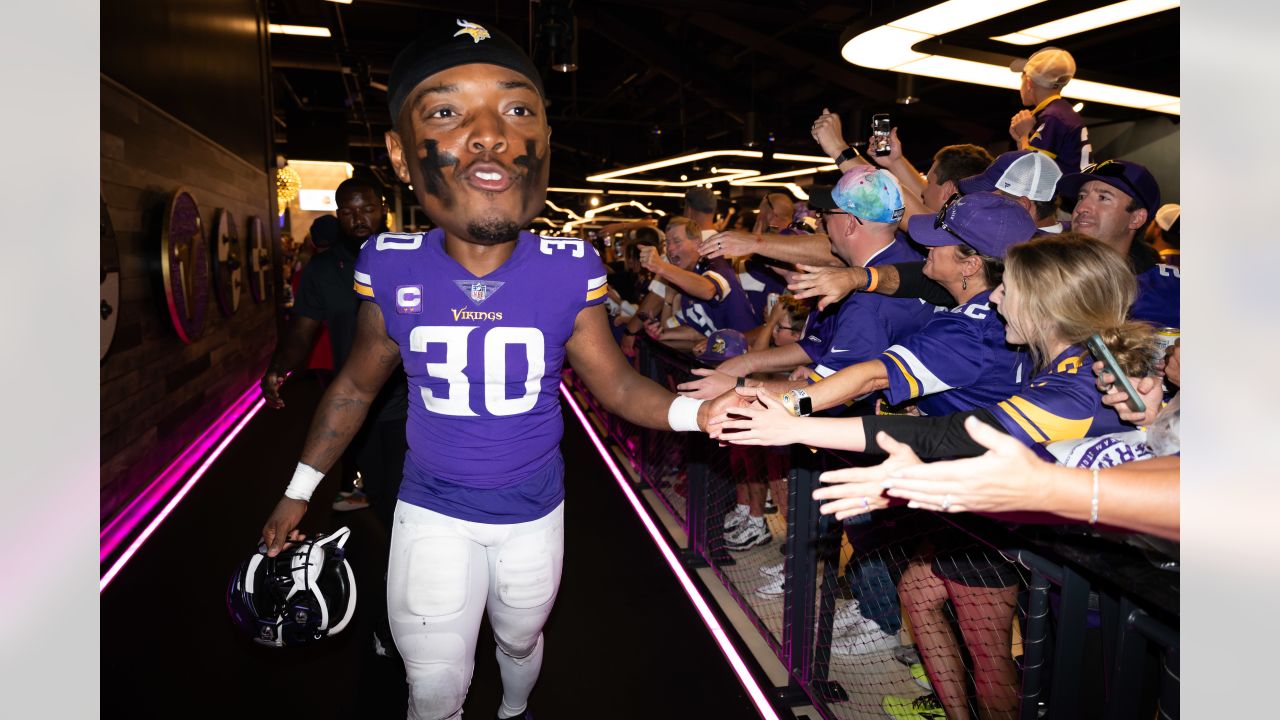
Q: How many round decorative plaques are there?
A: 4